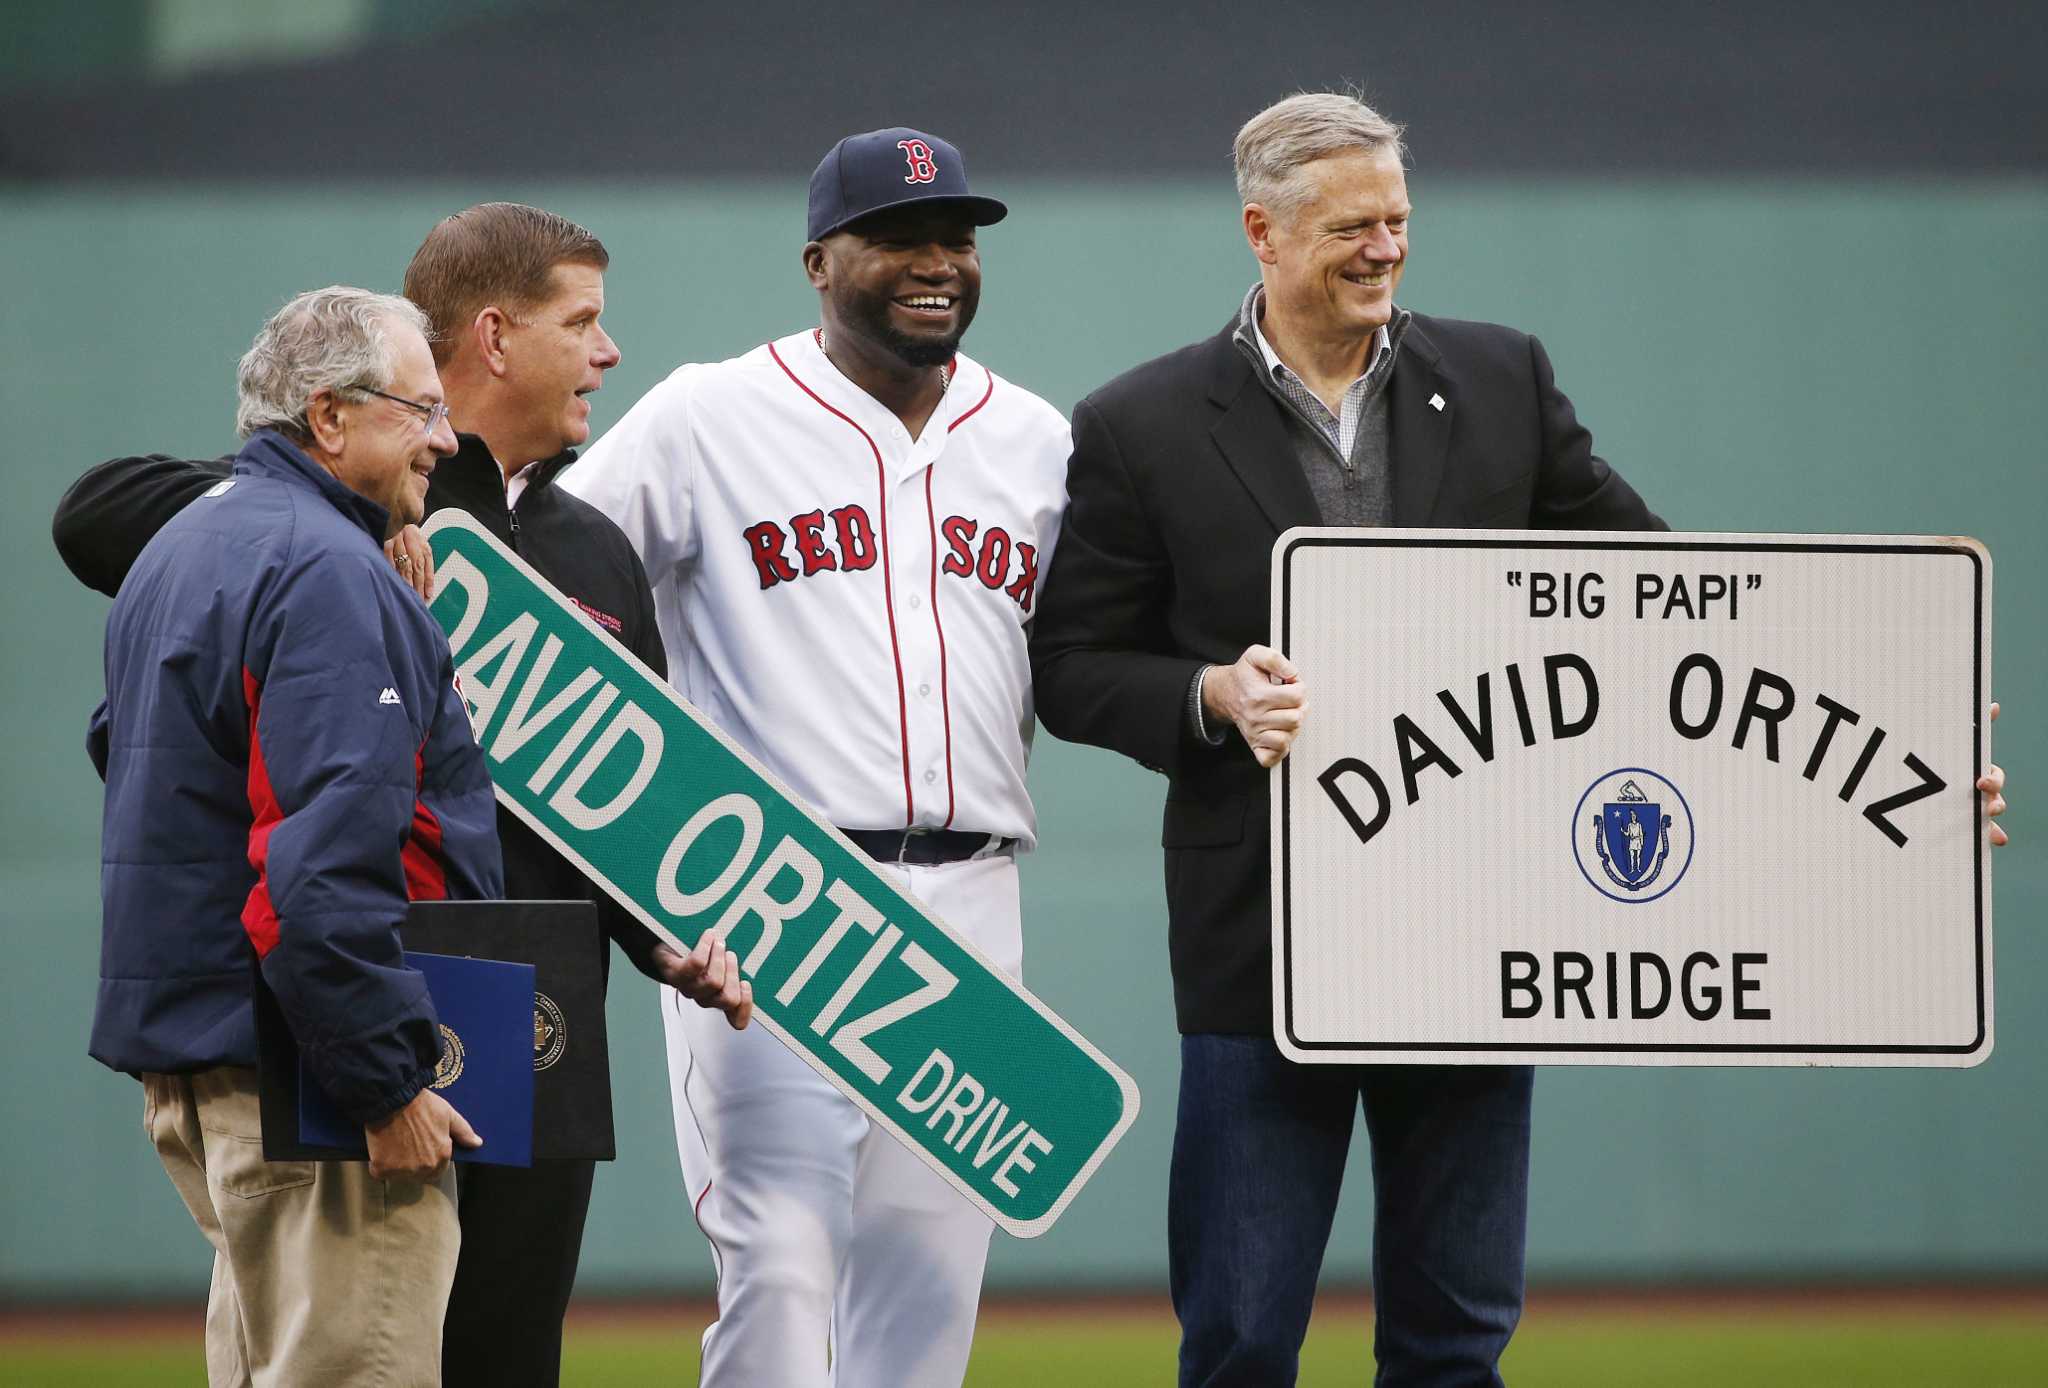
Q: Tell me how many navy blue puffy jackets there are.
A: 1